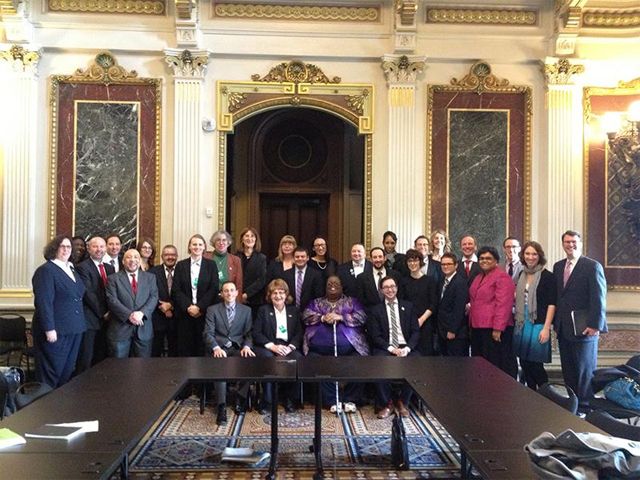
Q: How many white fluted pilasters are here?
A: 4